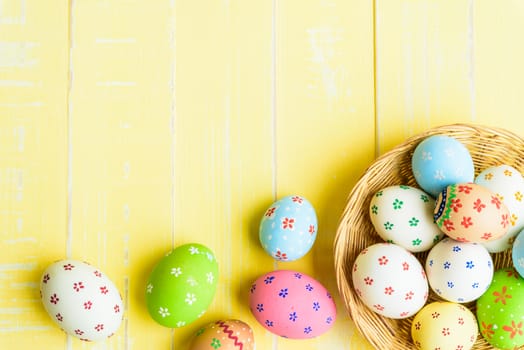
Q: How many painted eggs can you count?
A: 14